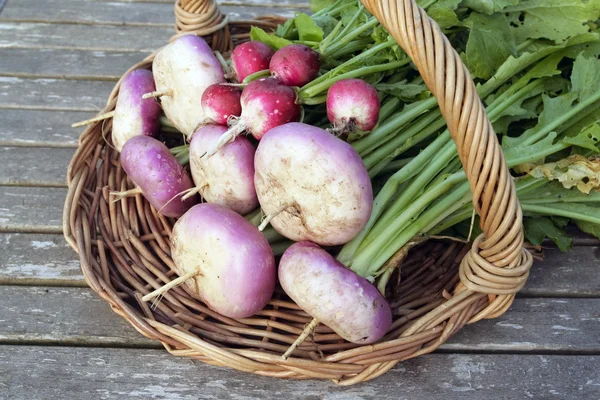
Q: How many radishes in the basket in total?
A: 5